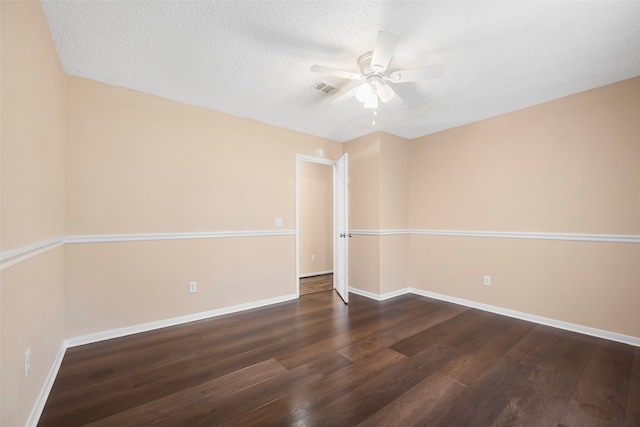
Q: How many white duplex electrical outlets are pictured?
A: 4